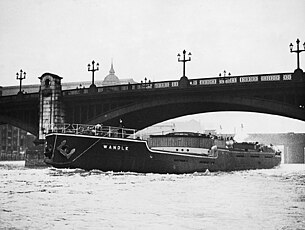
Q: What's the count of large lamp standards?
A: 4